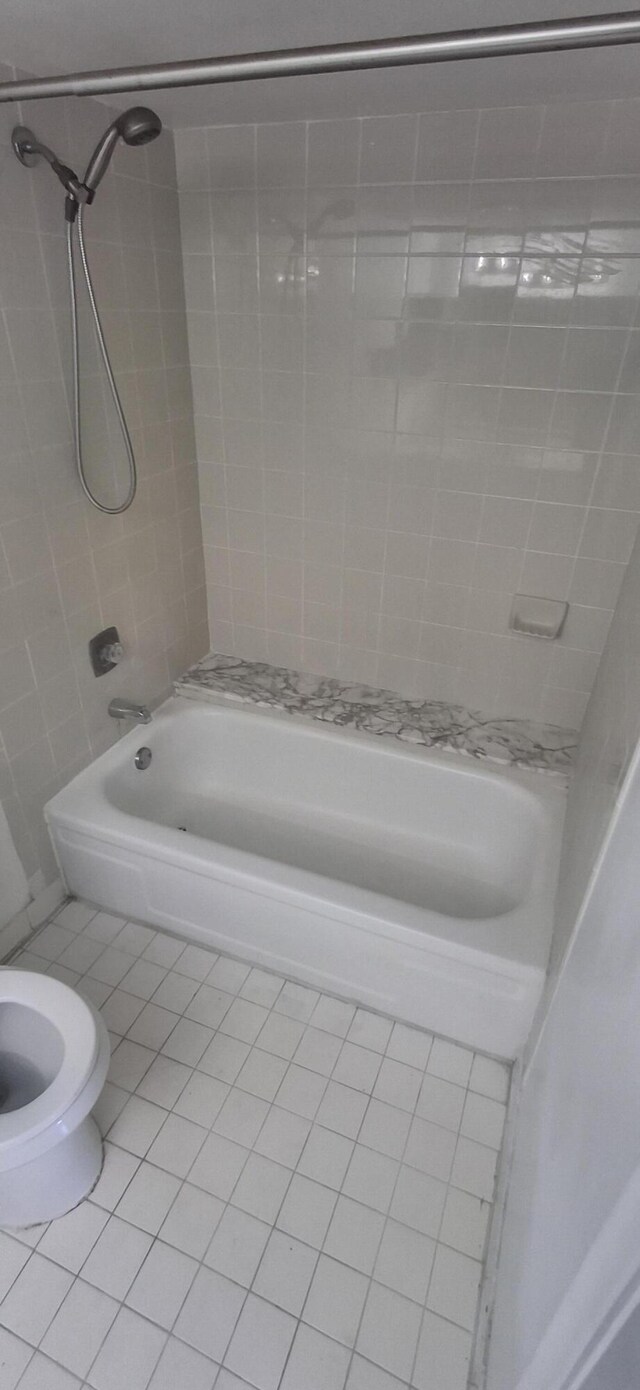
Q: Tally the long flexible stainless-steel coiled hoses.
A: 1